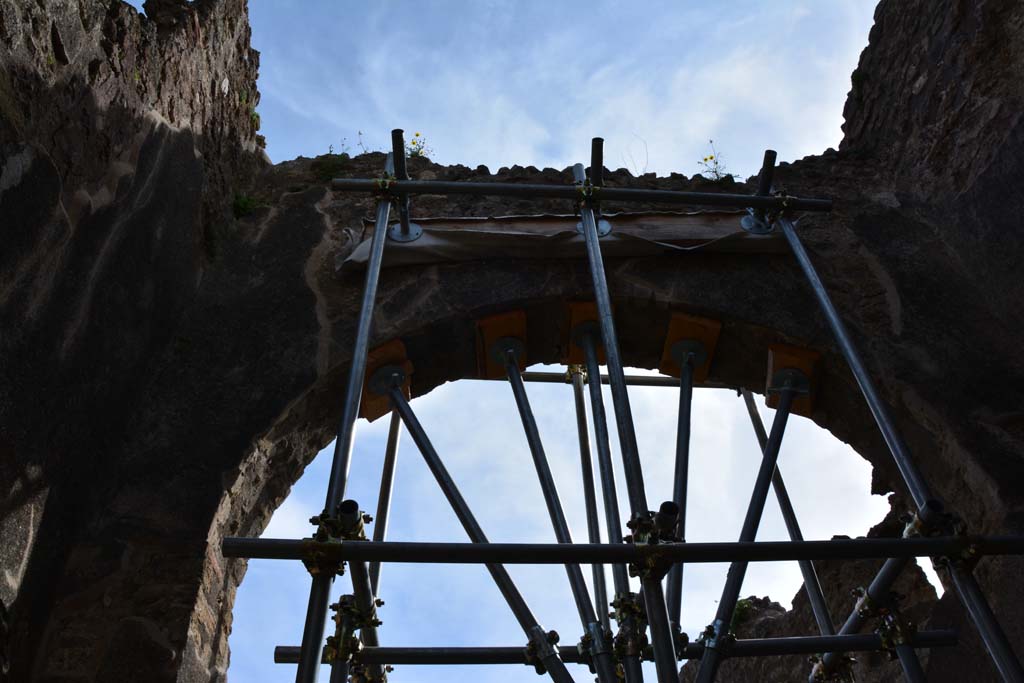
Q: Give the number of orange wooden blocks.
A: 5